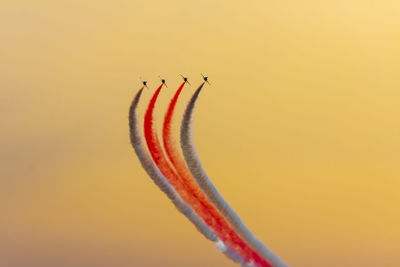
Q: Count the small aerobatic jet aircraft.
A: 4